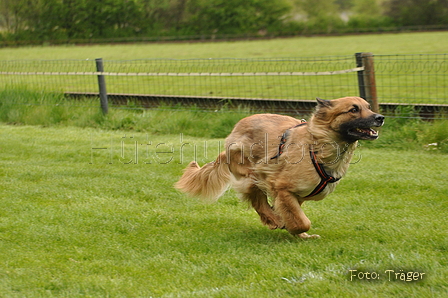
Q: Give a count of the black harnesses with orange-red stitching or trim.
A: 1